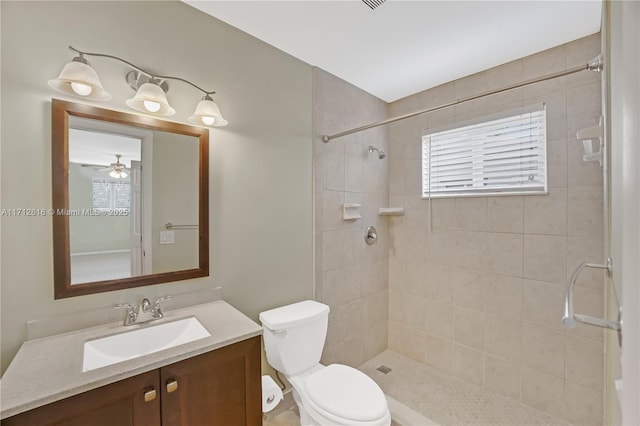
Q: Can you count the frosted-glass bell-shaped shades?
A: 3